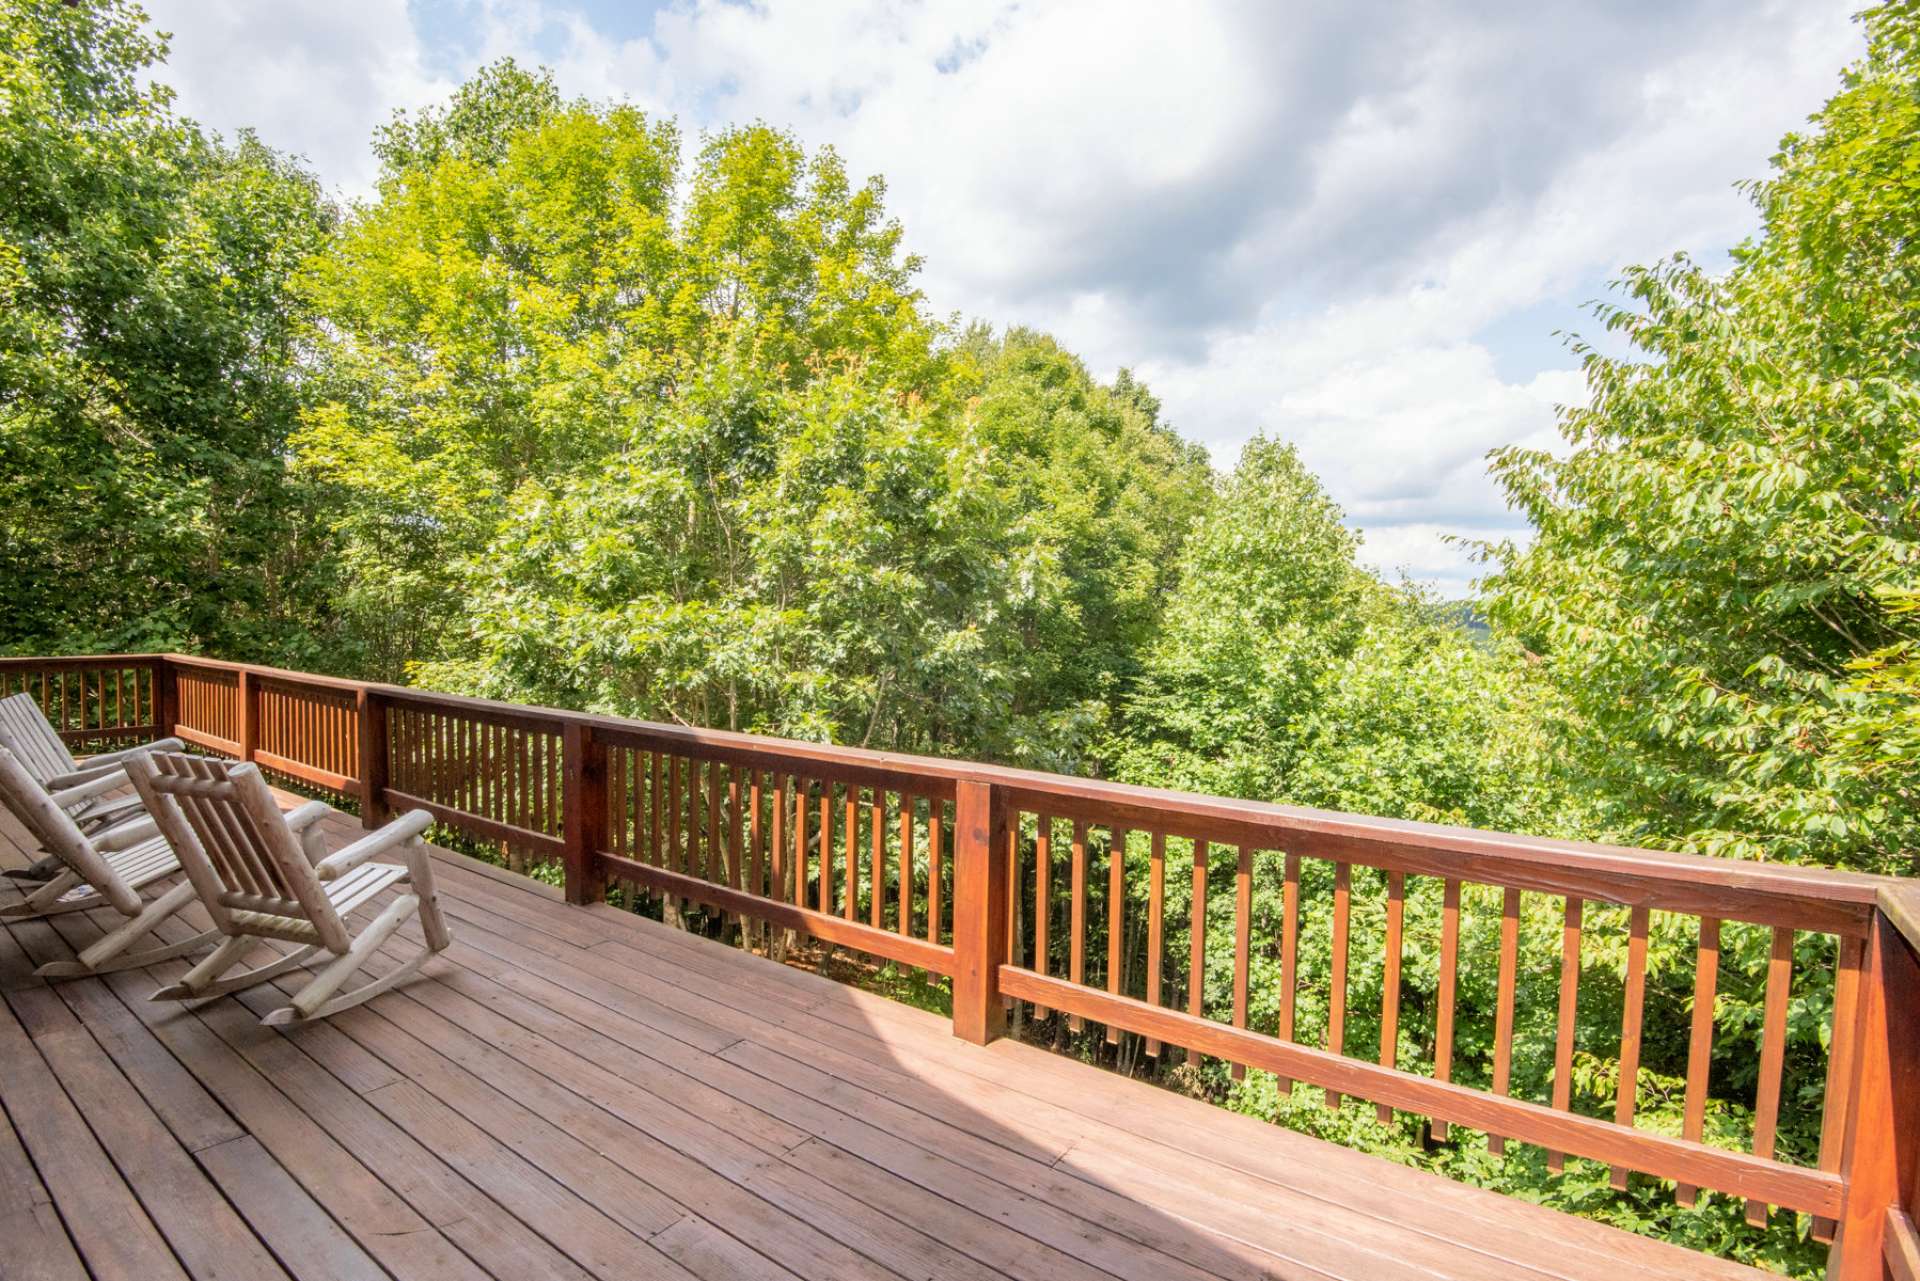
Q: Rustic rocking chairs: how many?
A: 3